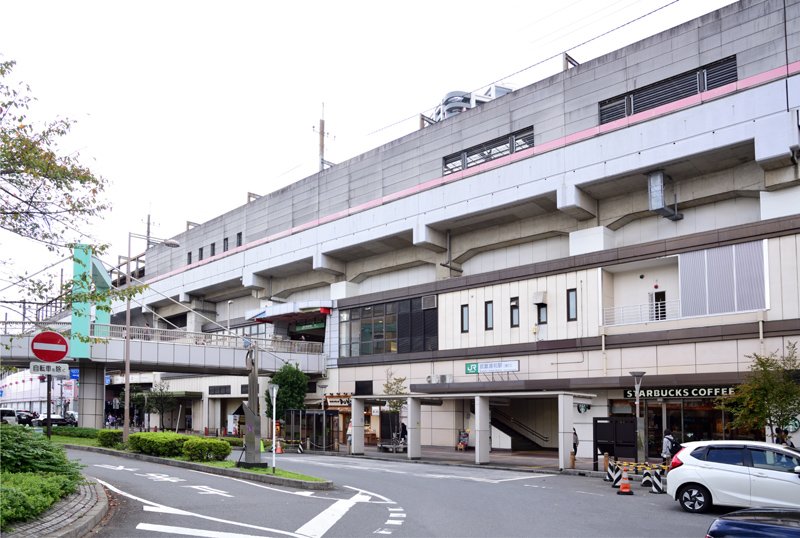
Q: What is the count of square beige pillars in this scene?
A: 4